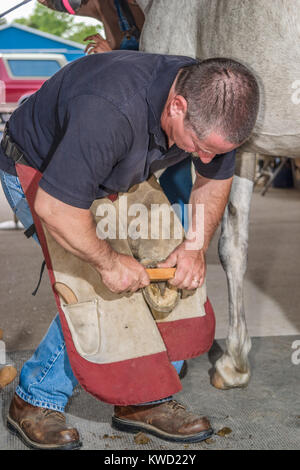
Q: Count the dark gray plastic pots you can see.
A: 0